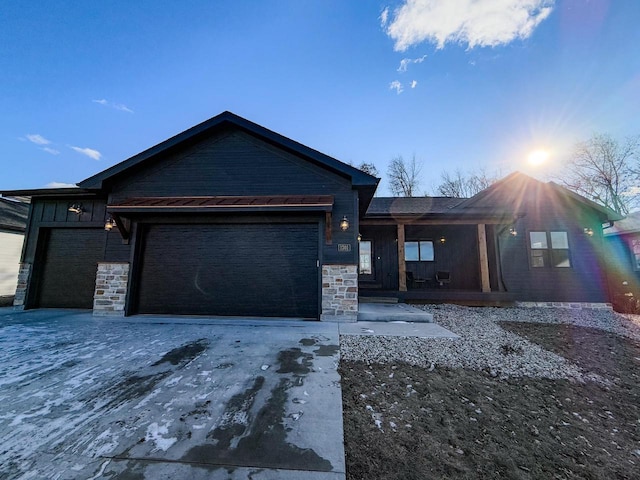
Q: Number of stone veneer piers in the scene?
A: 3